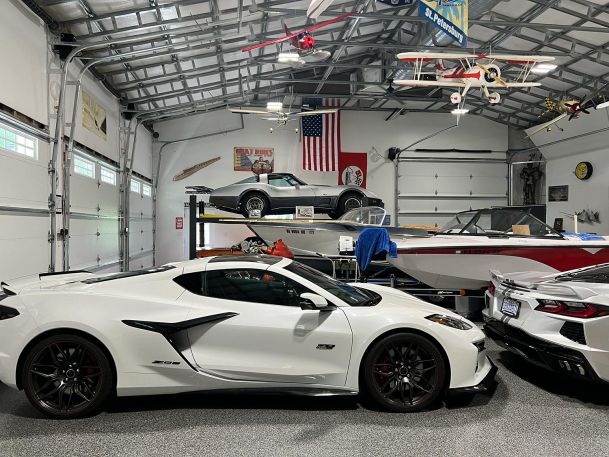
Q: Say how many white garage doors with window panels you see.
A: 3